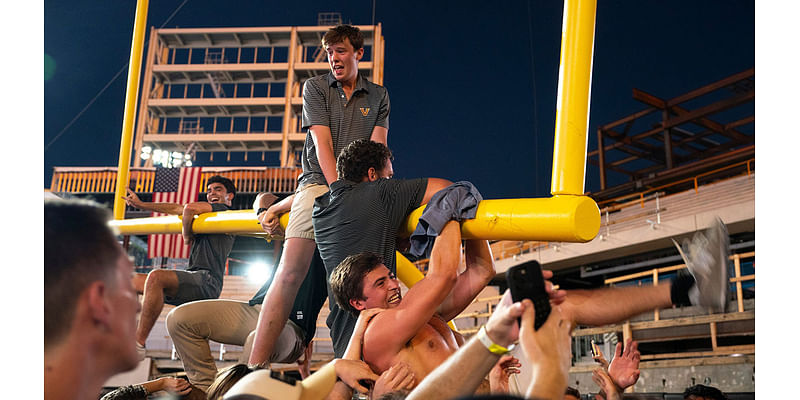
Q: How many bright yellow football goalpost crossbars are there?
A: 1